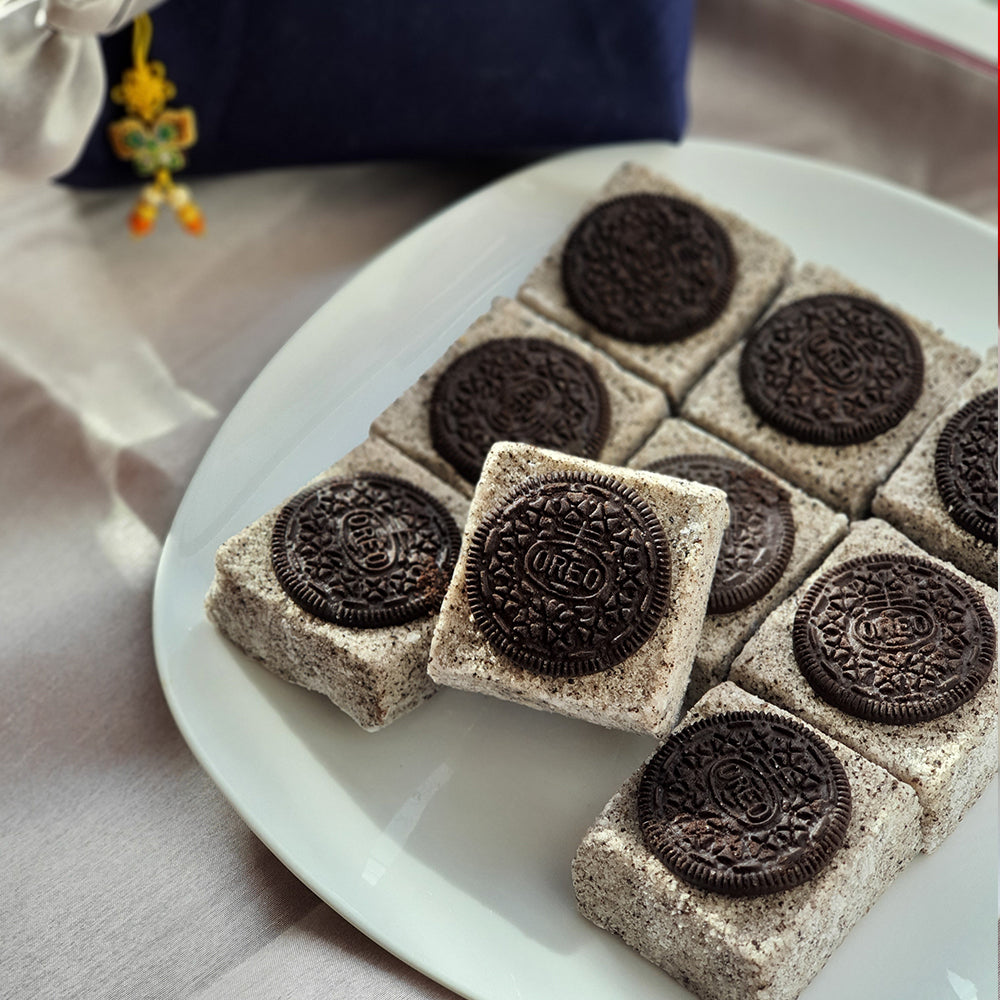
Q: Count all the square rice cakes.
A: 9